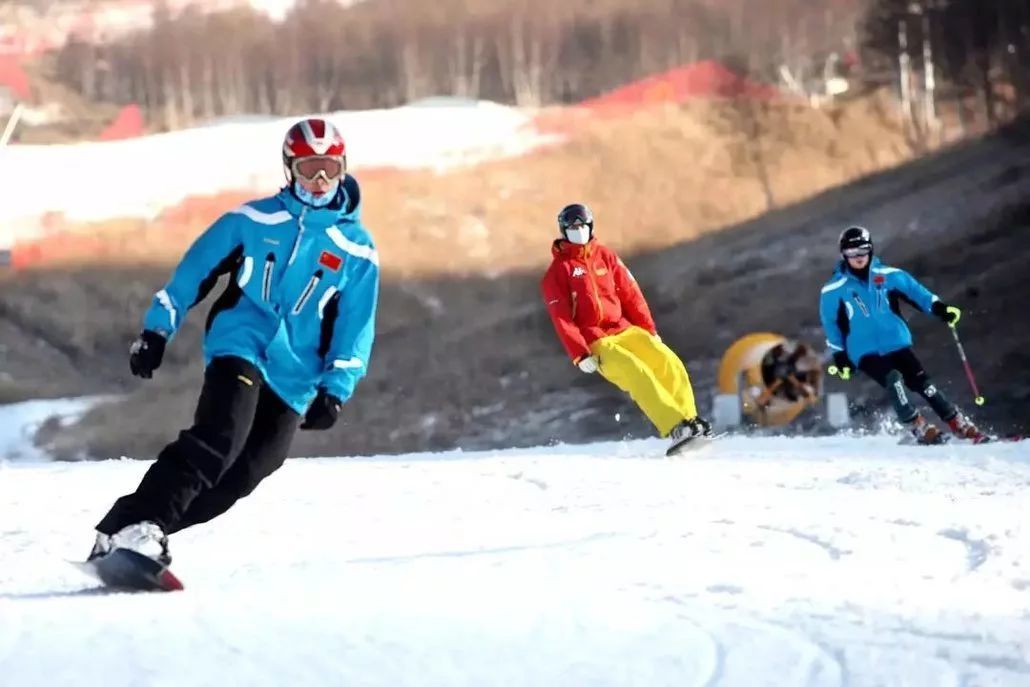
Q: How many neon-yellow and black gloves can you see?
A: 2